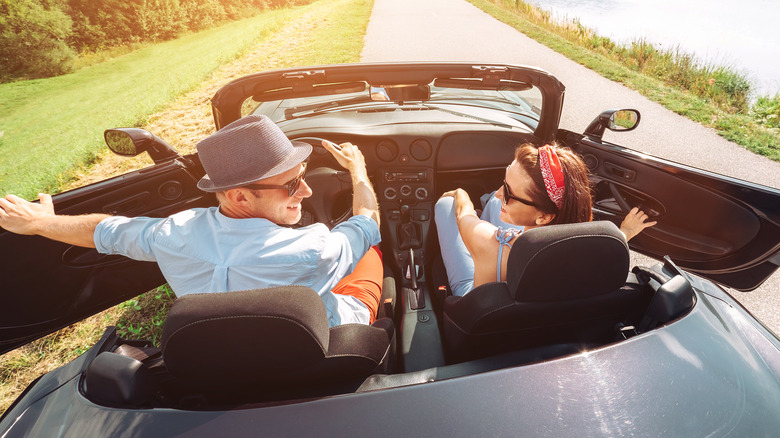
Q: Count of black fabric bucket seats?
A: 2